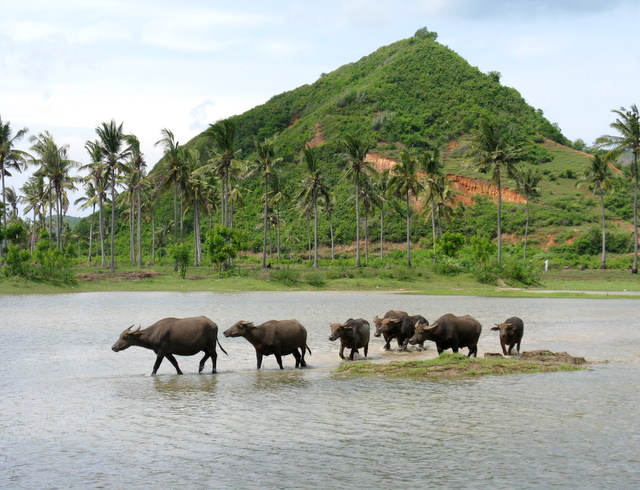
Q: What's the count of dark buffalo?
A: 7